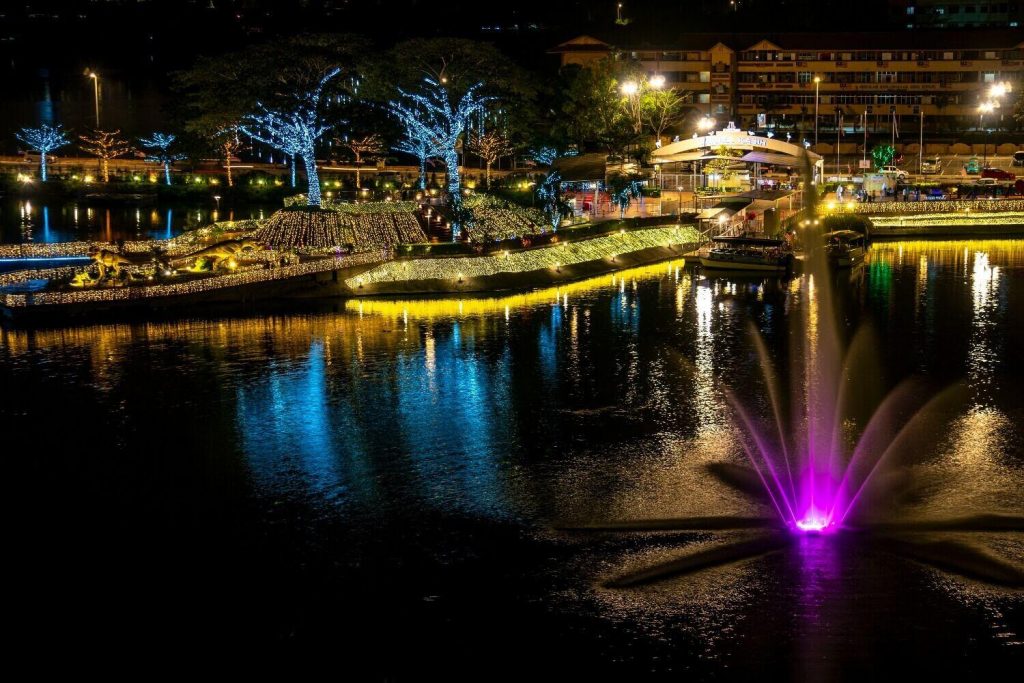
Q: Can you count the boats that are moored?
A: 2